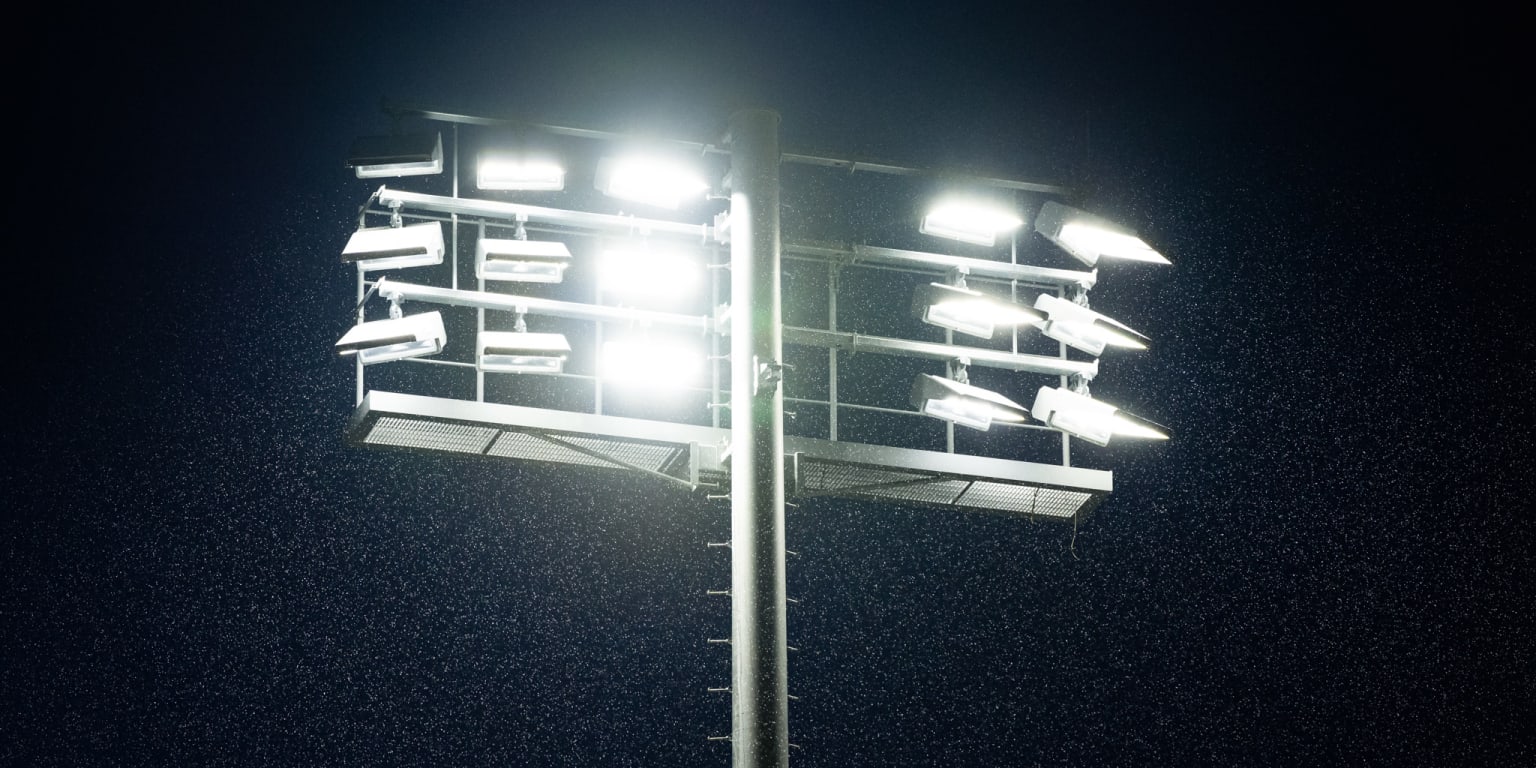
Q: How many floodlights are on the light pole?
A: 15